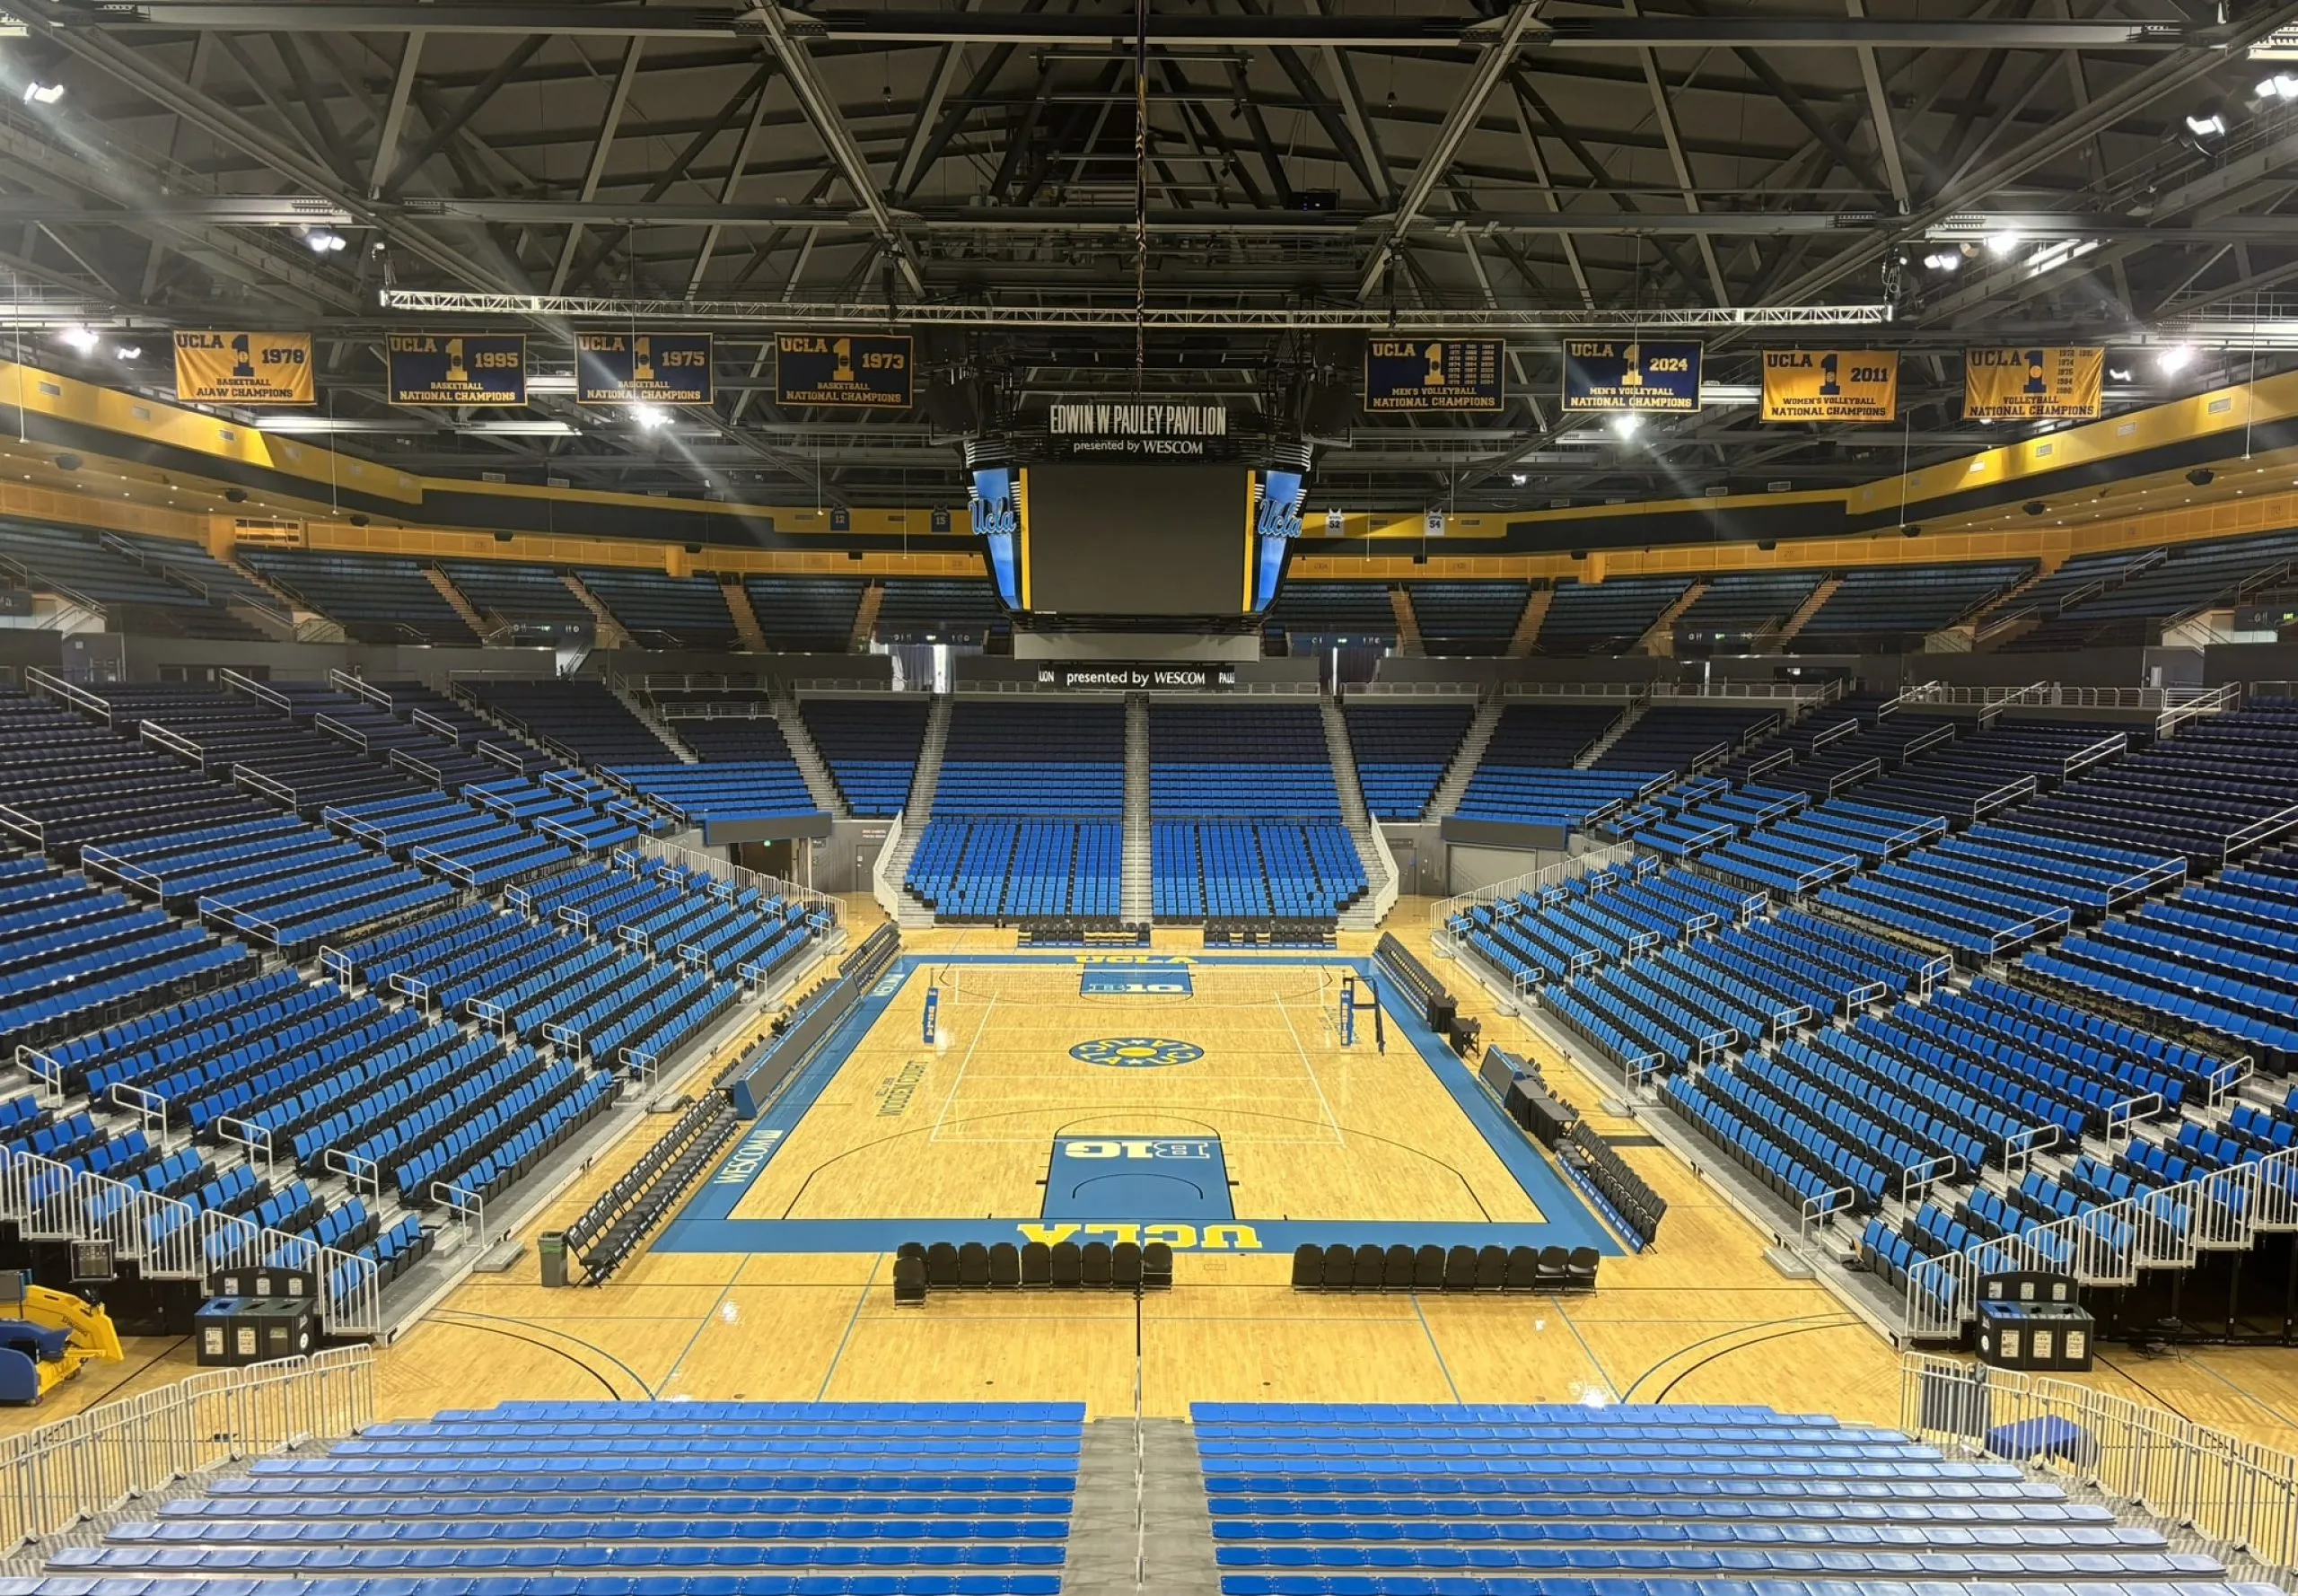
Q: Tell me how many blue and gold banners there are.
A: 8